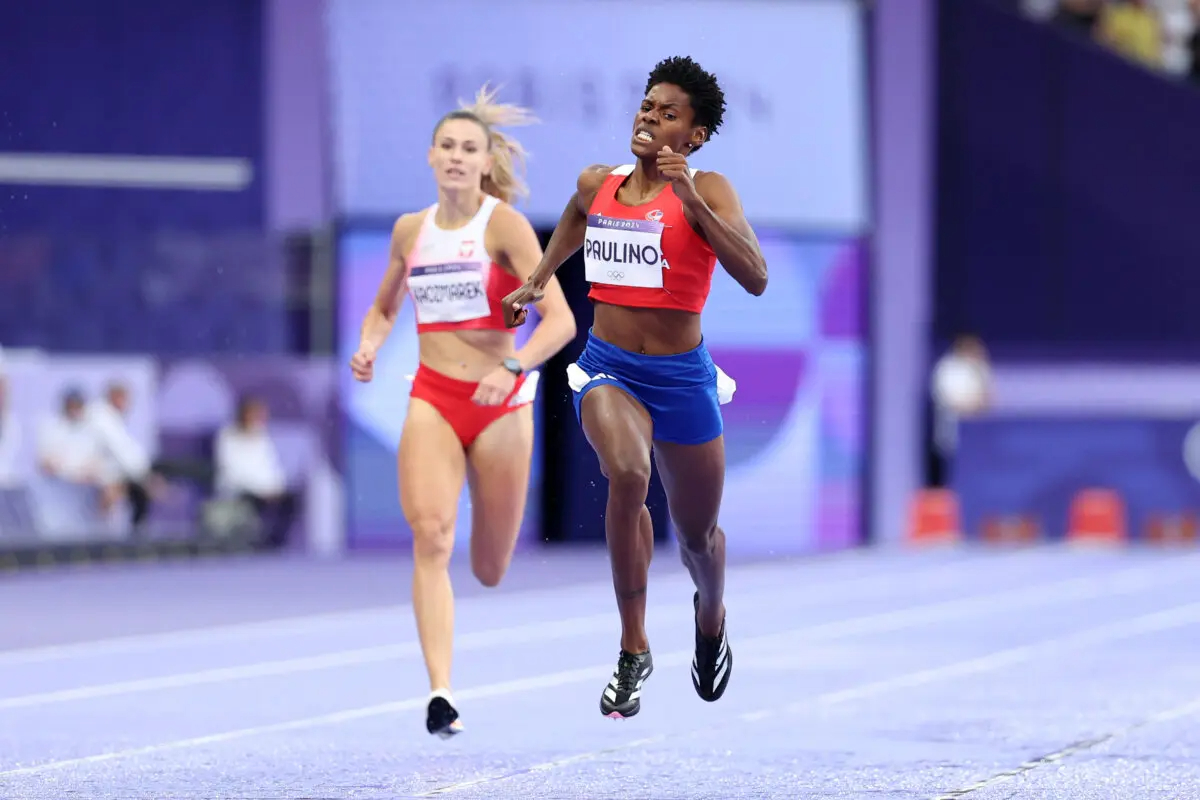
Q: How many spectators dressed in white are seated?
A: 3